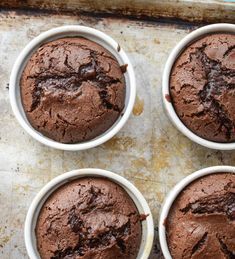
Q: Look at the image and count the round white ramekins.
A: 4